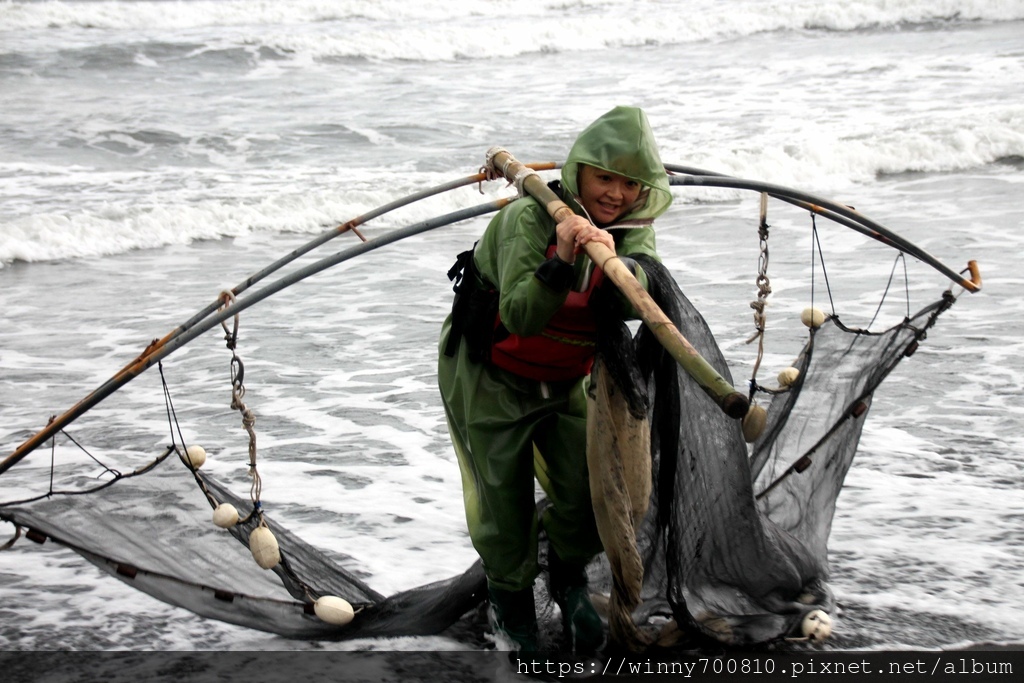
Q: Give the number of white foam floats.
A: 8